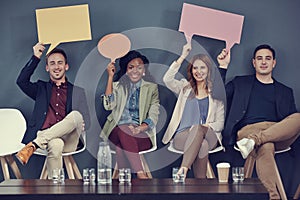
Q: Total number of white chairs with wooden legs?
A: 5